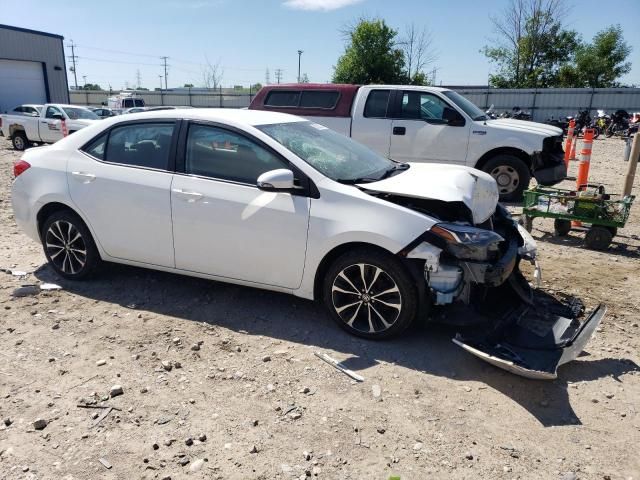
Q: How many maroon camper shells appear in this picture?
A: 1